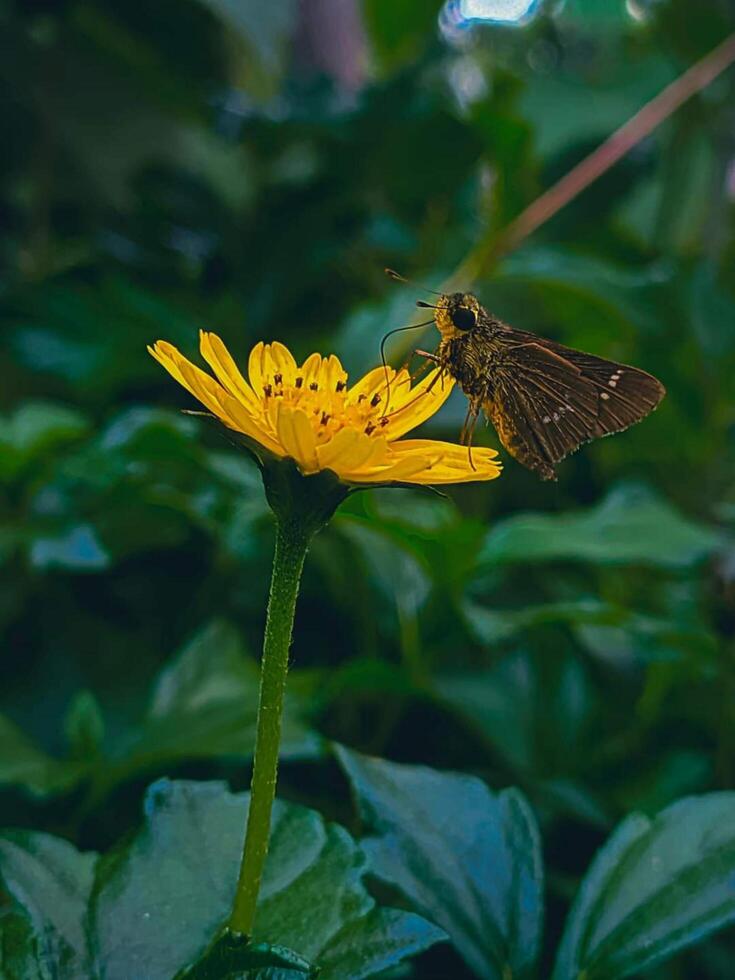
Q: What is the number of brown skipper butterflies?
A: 1